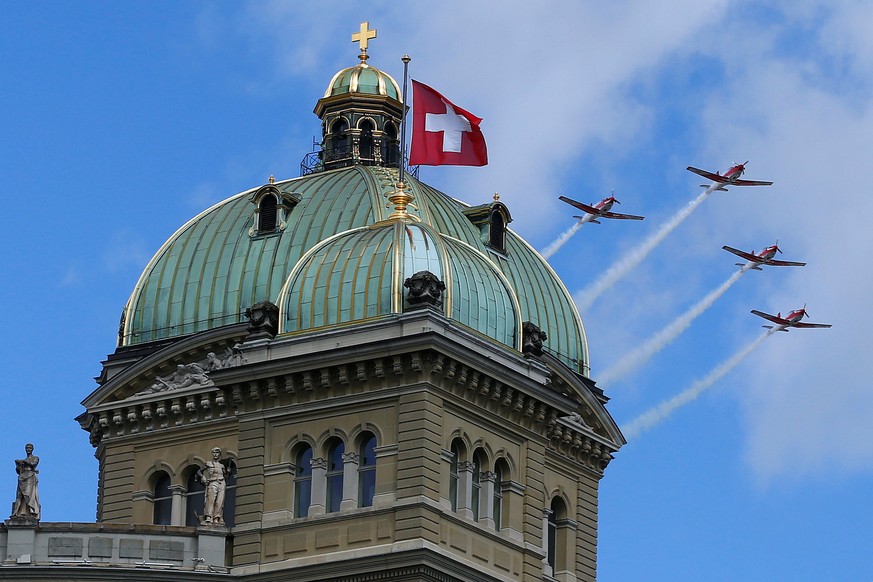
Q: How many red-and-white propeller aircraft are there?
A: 4